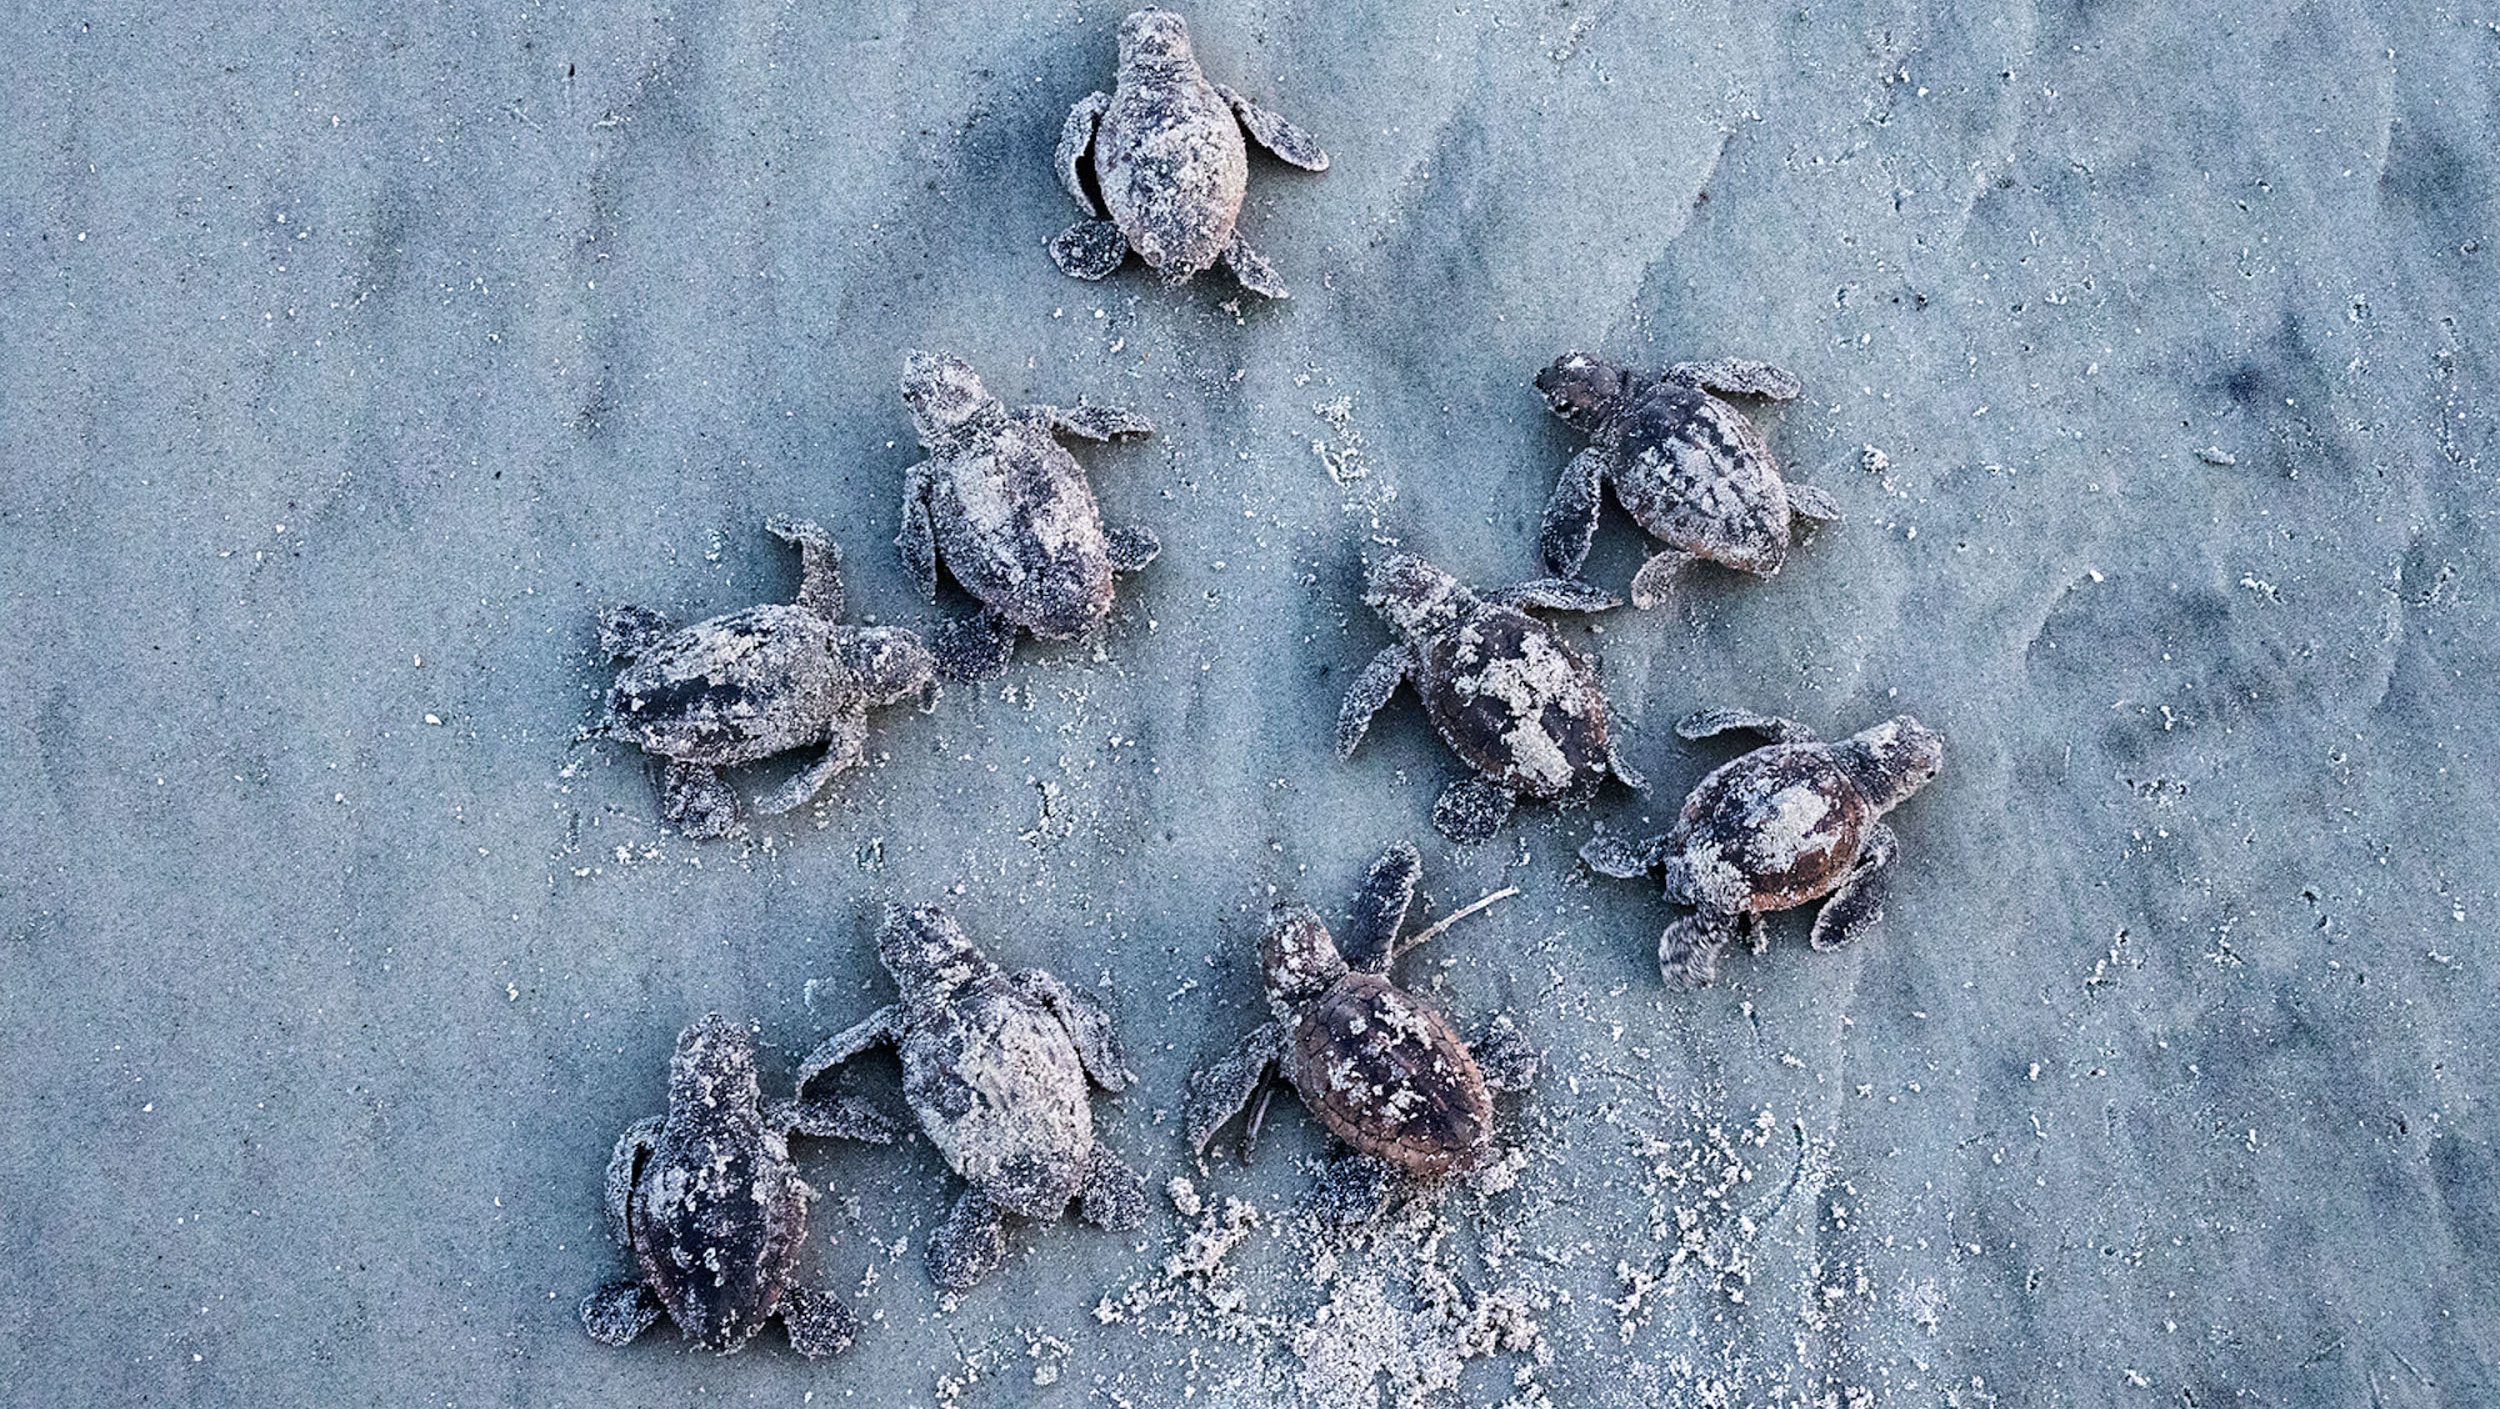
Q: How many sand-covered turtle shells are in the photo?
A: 9